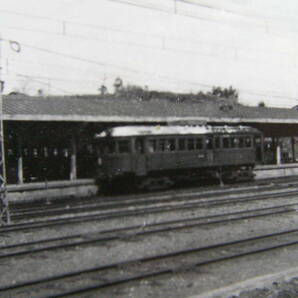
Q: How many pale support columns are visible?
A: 3